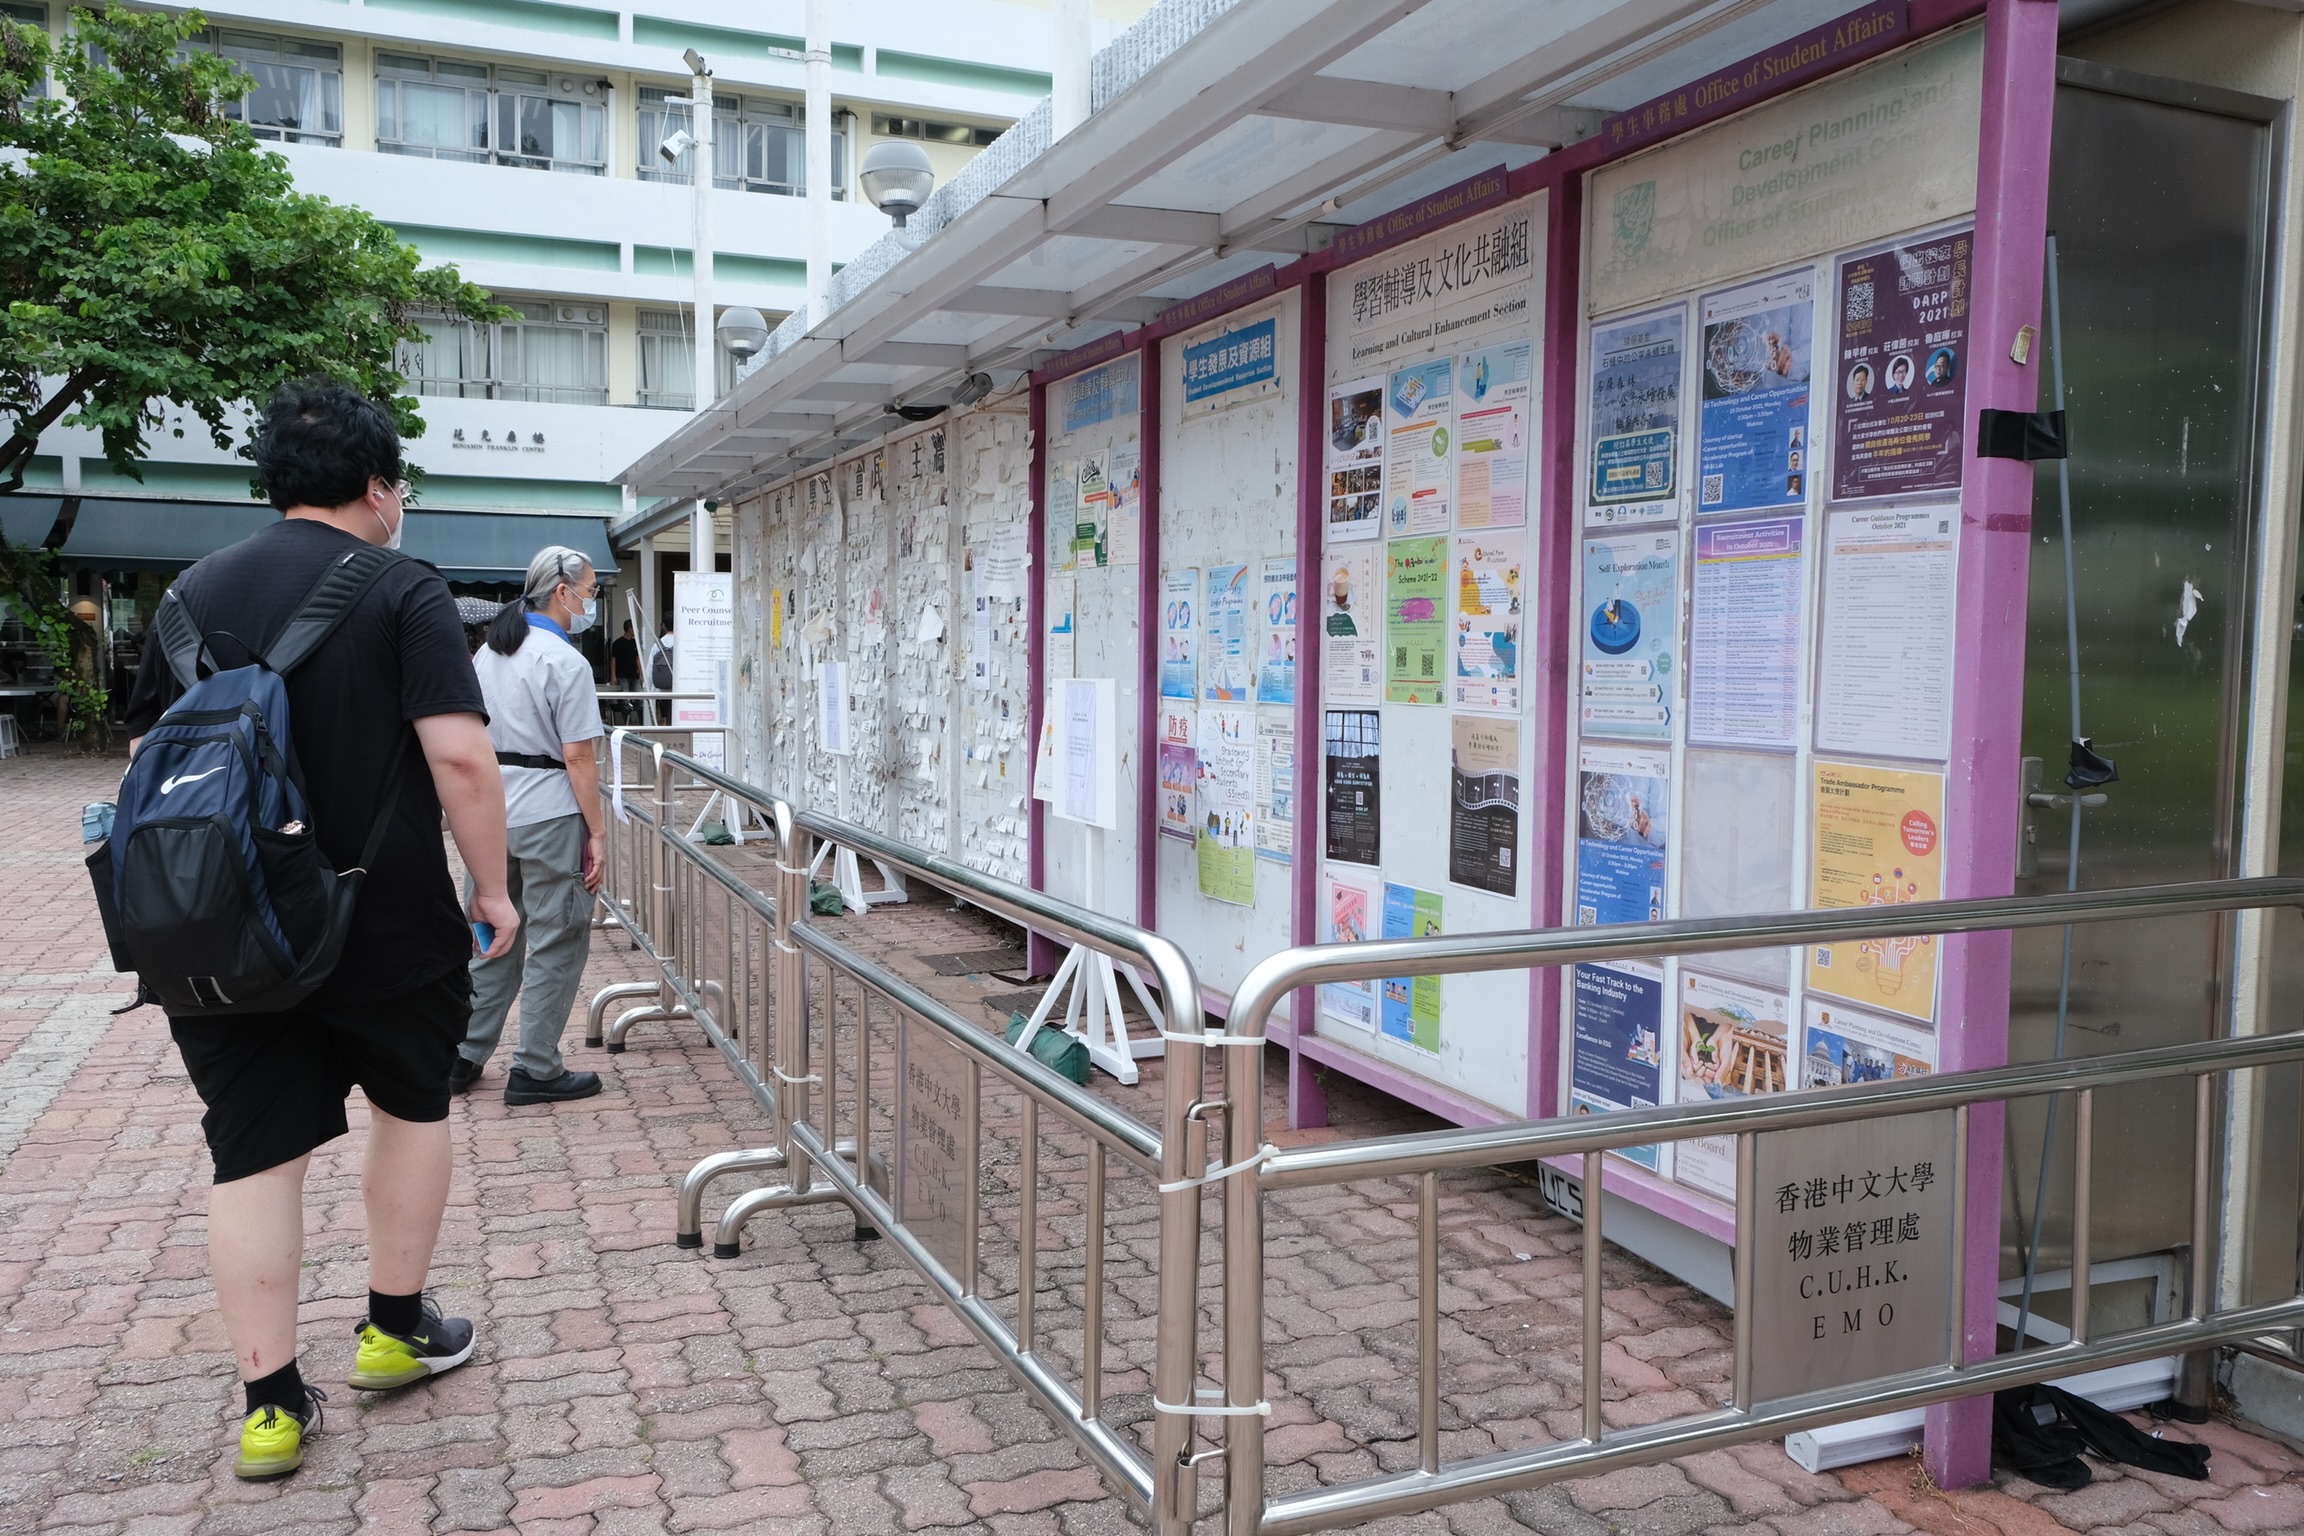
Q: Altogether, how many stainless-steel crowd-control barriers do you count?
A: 5